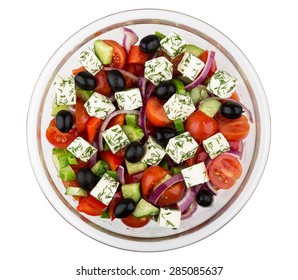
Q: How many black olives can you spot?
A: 11